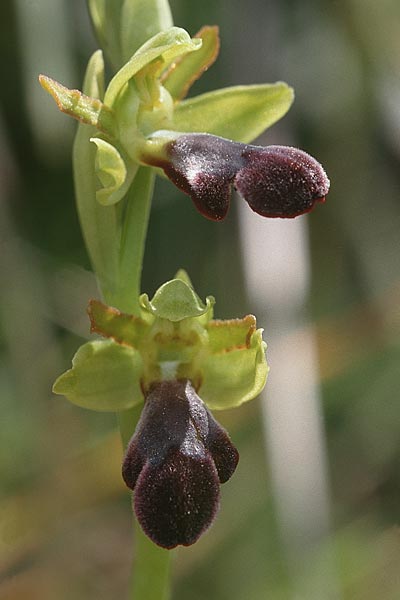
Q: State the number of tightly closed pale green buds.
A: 1